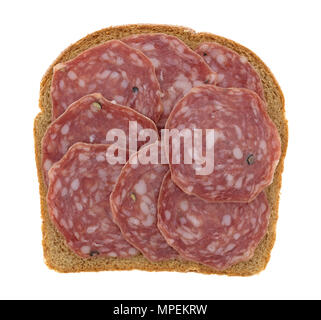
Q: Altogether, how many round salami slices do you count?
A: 8